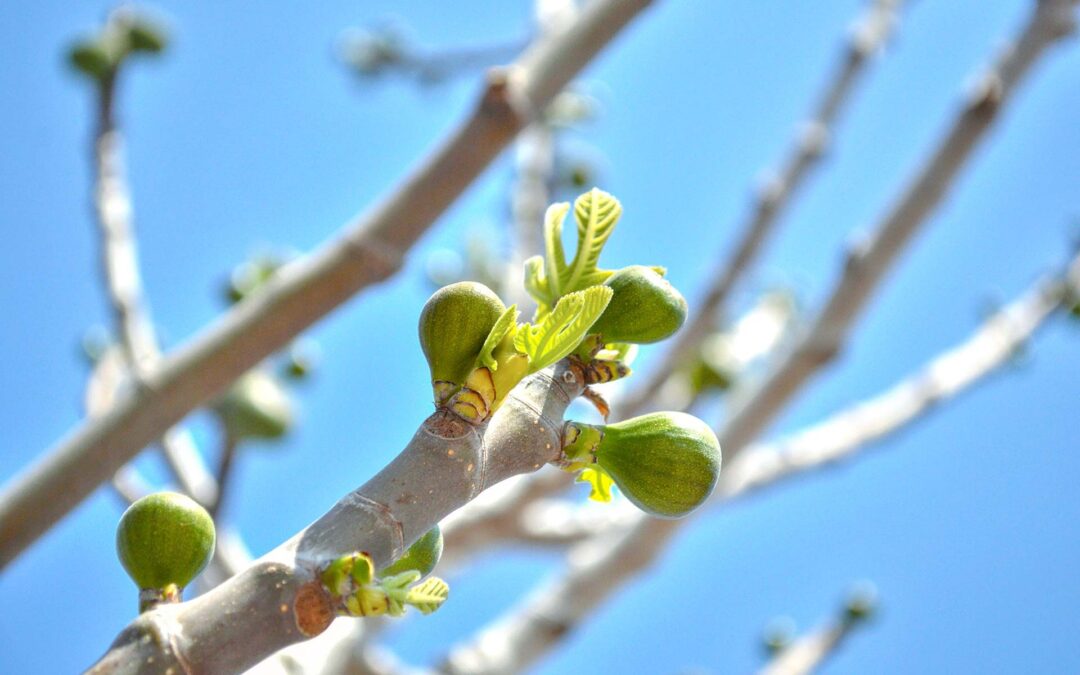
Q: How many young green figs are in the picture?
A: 5